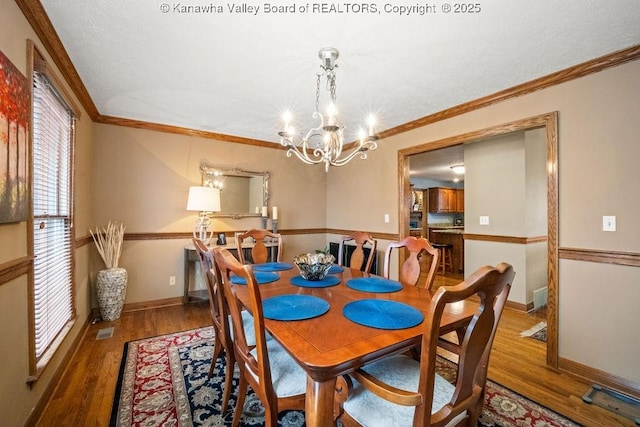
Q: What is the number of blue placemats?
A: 7